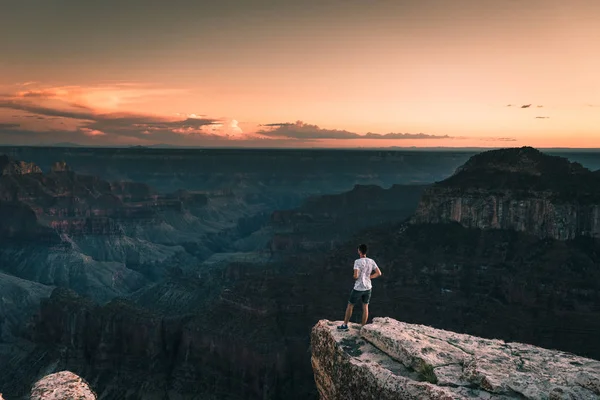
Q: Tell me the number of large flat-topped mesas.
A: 1